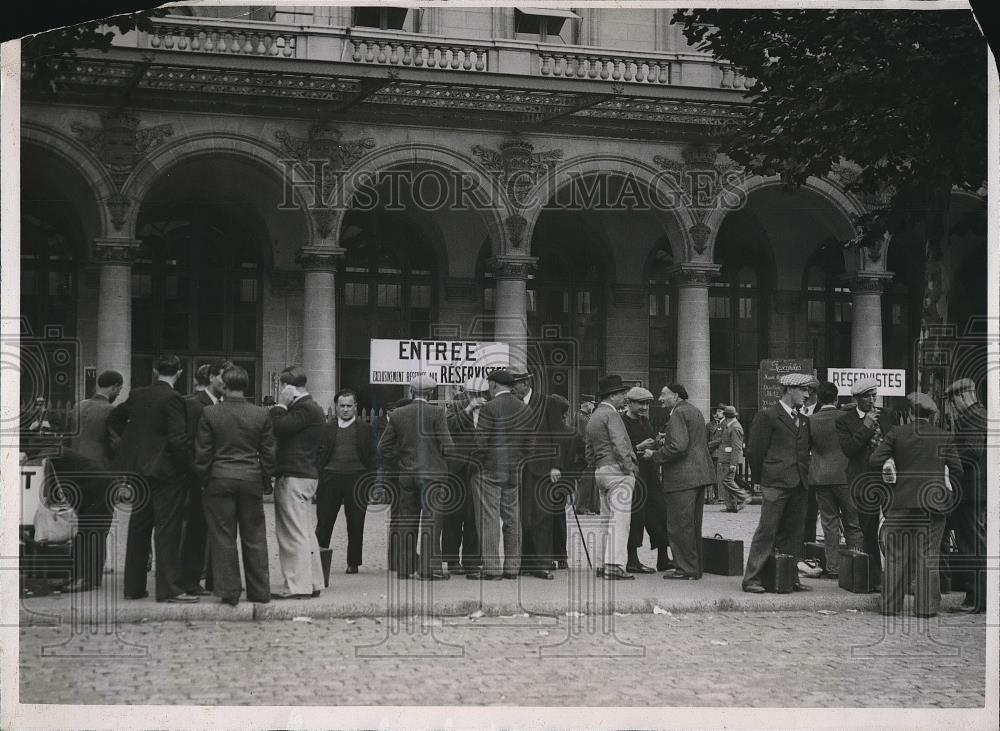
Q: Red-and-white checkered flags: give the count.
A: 0